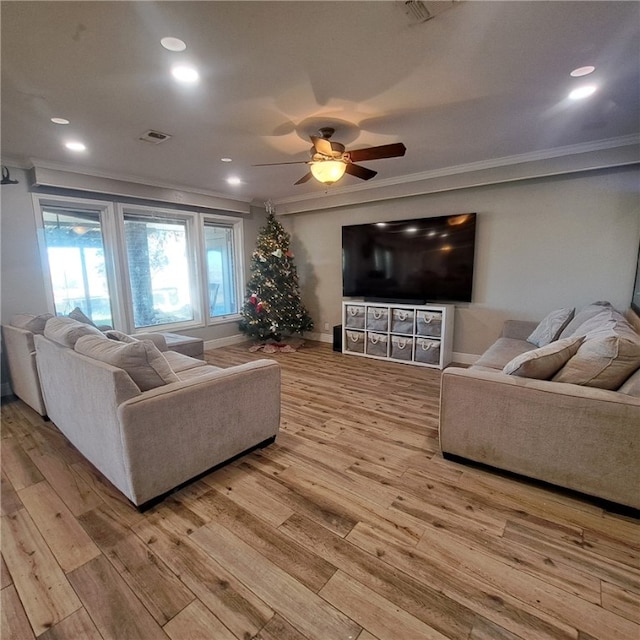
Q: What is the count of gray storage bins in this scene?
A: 8